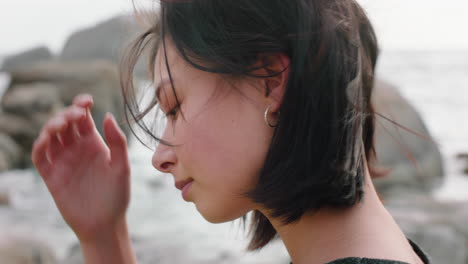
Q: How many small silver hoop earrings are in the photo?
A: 1